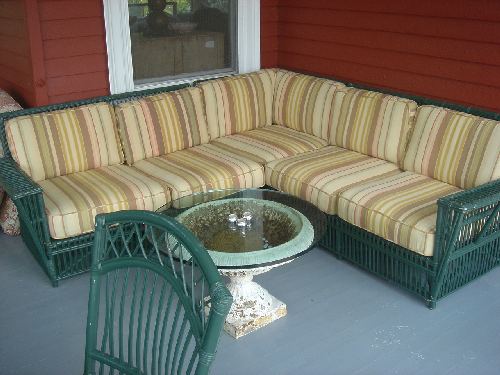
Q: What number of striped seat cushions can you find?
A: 5